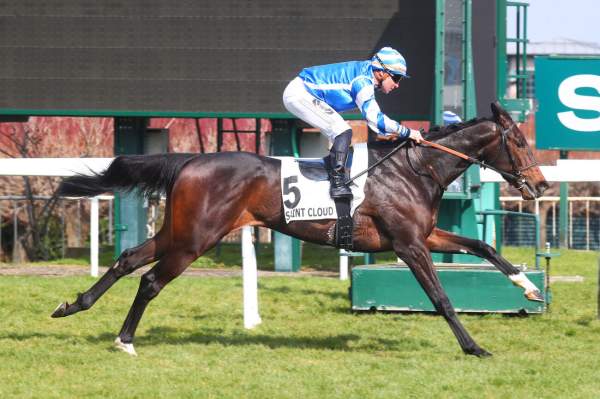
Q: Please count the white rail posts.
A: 3